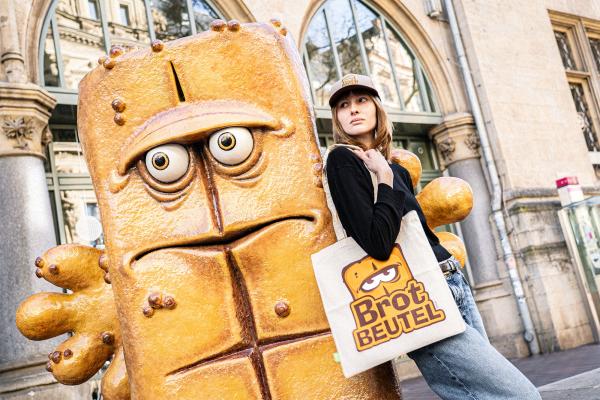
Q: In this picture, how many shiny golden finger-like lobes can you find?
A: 7